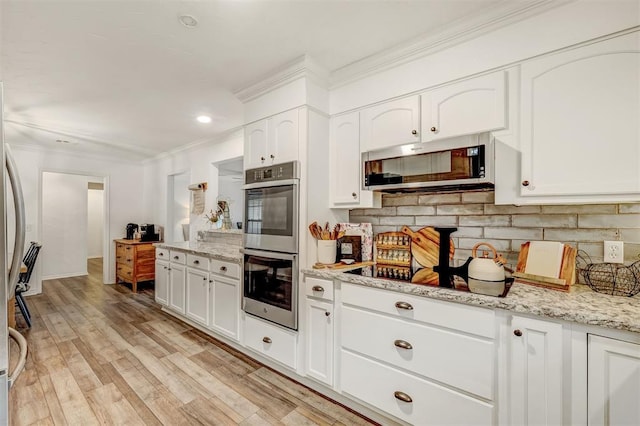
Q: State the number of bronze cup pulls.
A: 9